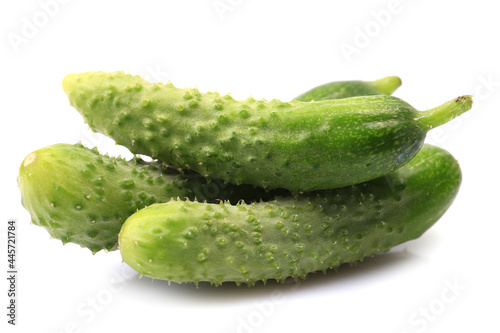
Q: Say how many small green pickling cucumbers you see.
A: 4